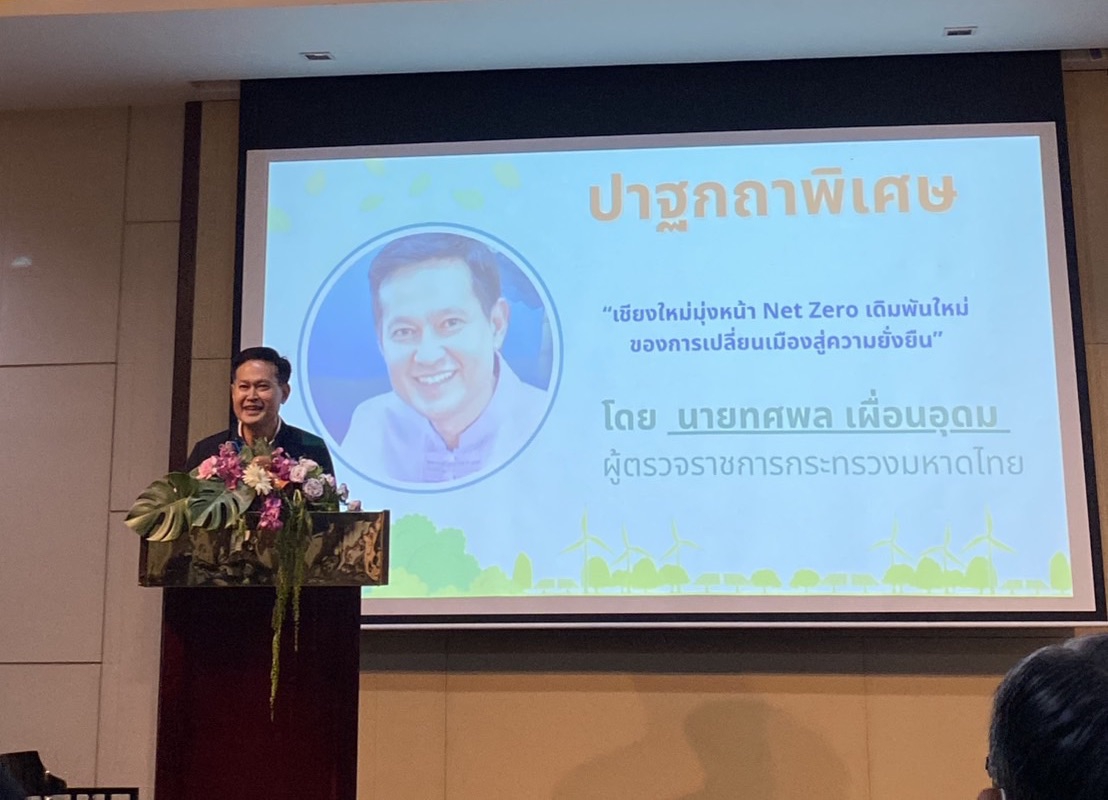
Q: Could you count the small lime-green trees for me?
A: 12